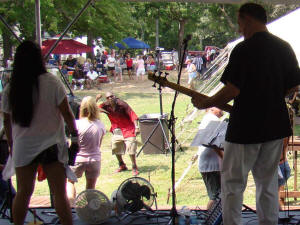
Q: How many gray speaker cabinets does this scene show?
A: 1